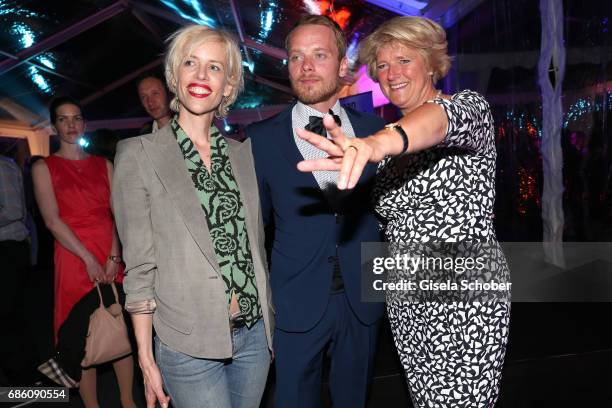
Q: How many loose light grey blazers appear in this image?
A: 1